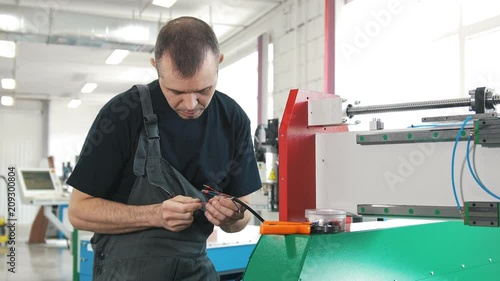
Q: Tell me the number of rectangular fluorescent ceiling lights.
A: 7